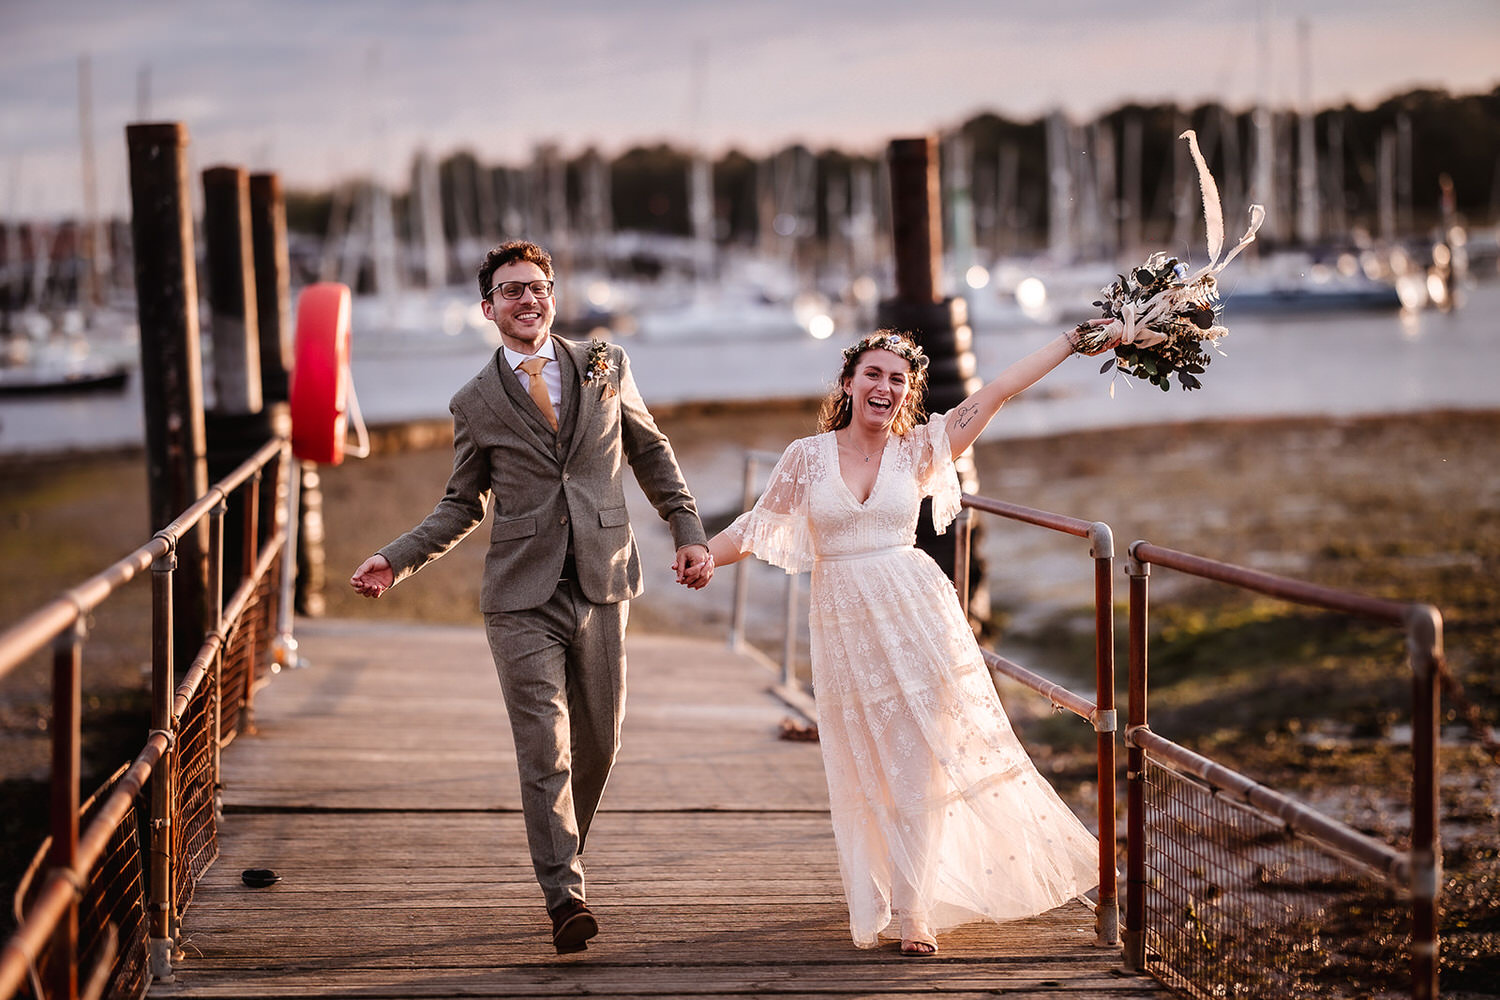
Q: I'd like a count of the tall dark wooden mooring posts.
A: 4